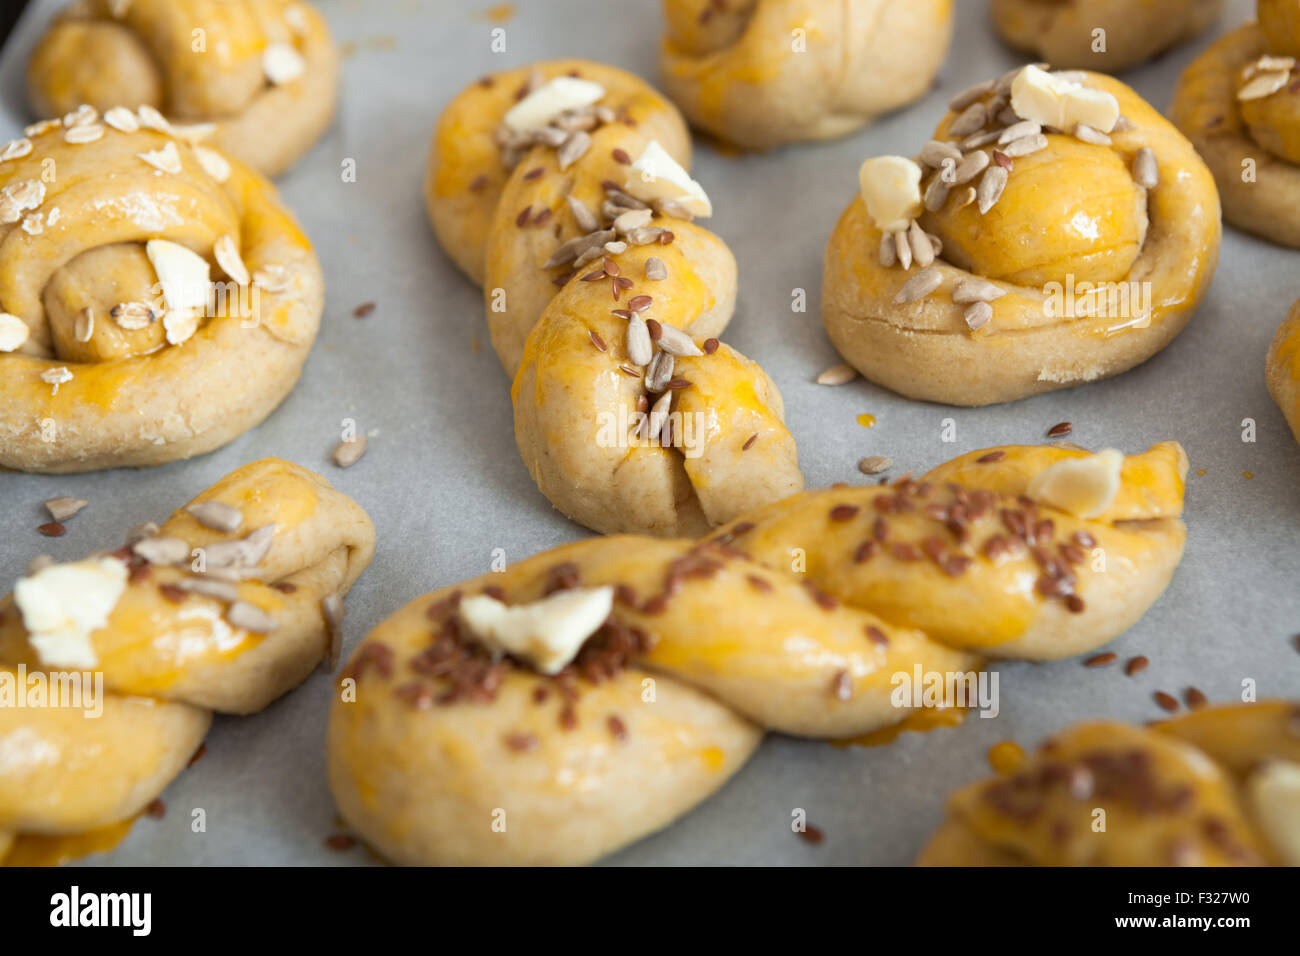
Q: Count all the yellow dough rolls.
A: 11